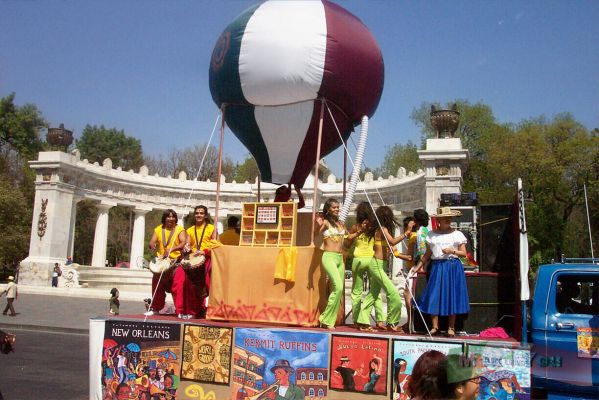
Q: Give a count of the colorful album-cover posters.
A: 6